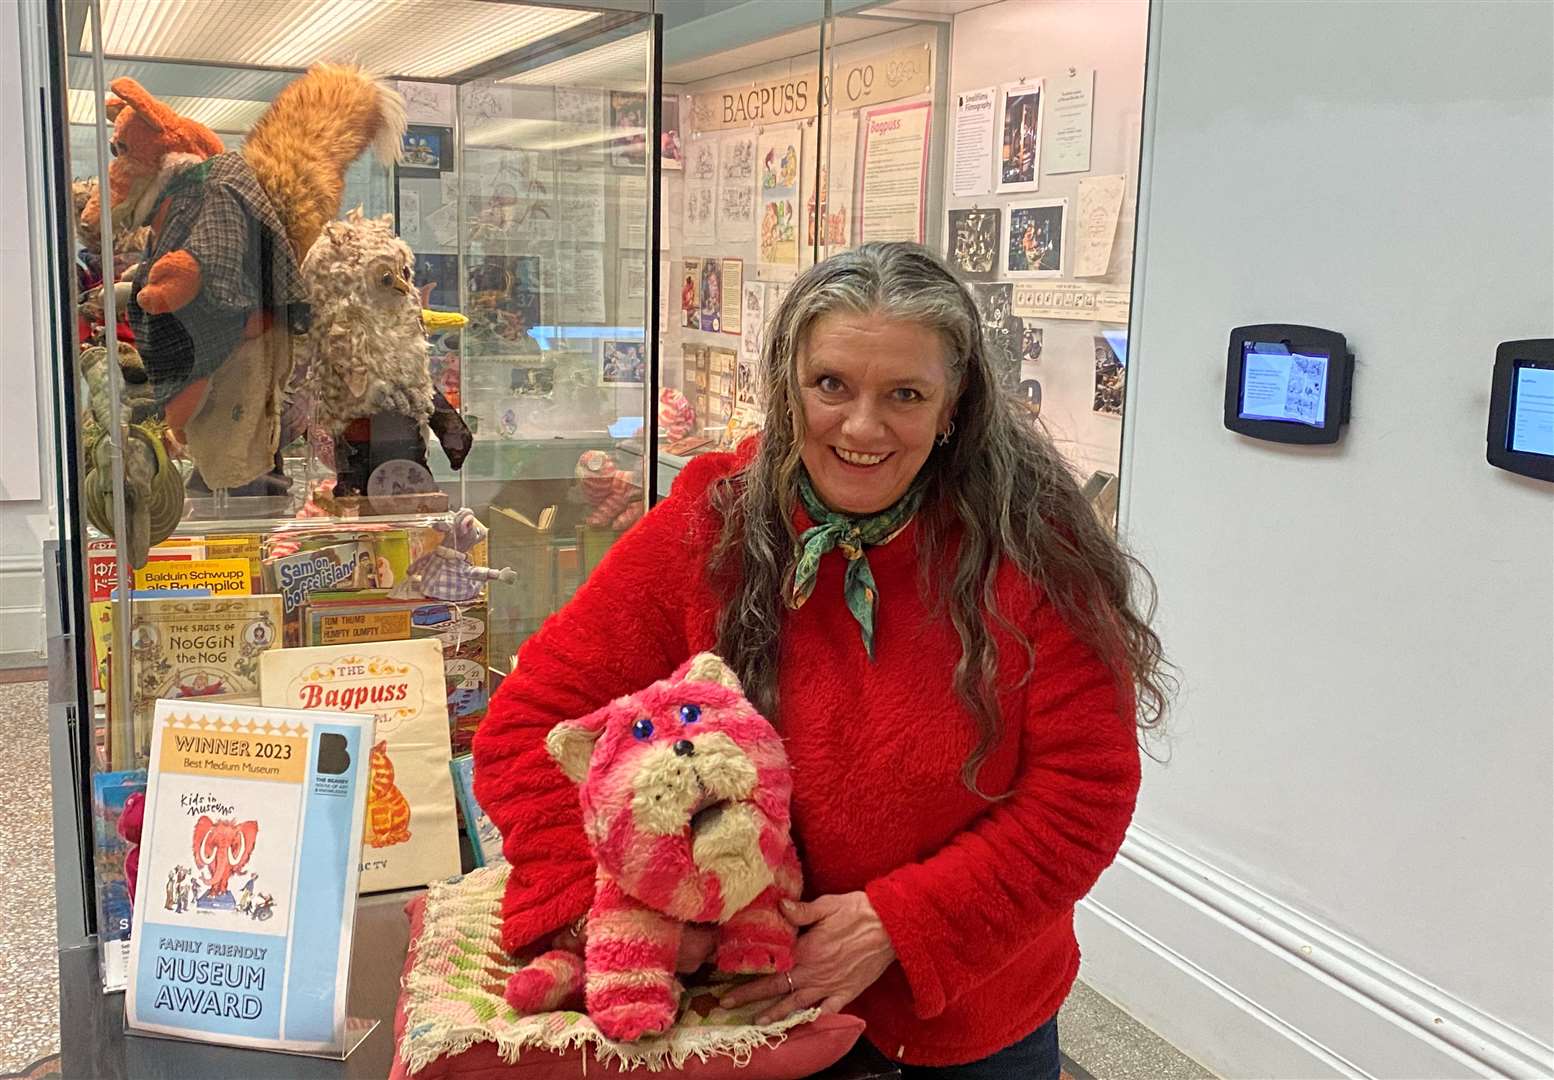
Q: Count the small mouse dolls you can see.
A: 1